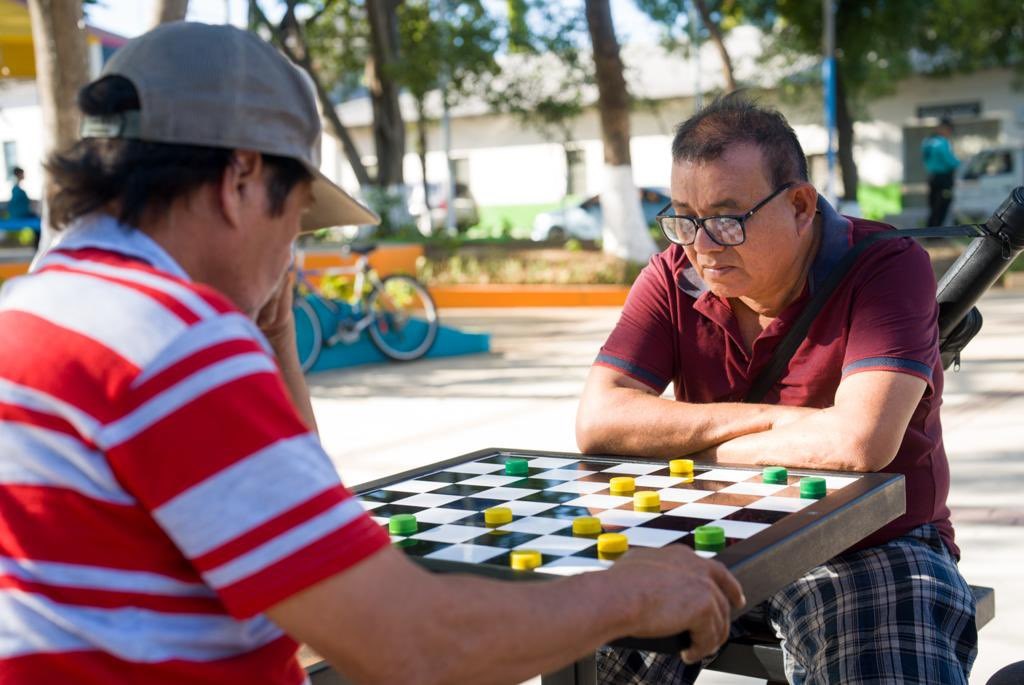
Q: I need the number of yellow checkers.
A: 7